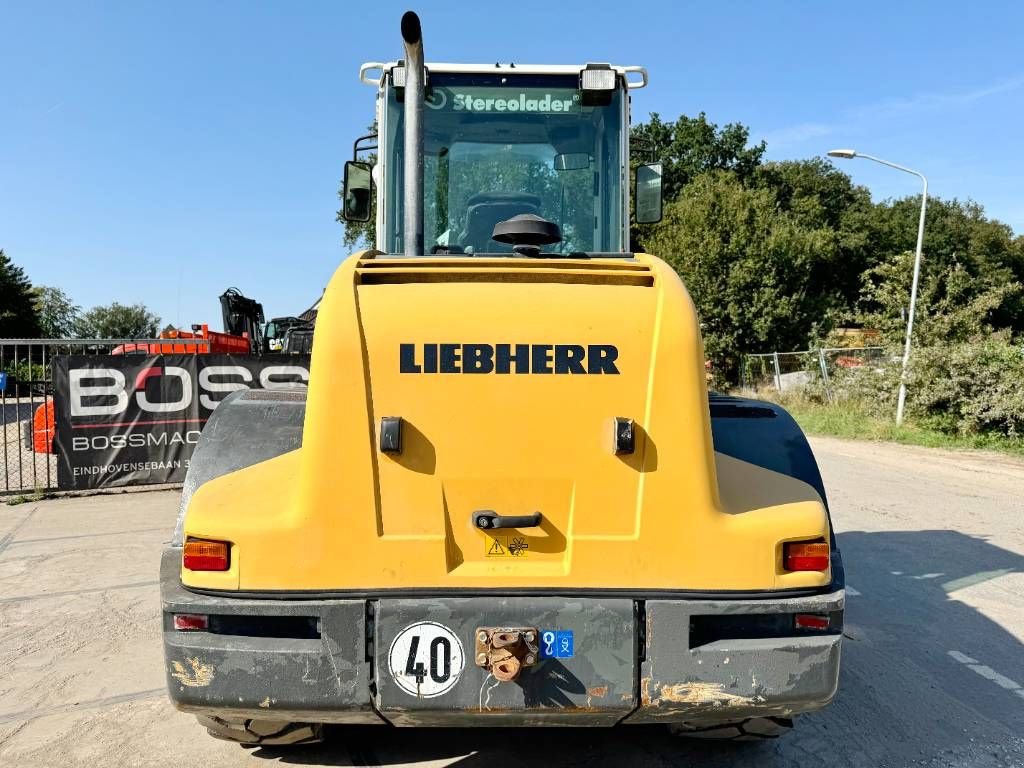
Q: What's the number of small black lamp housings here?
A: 2